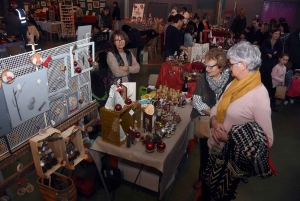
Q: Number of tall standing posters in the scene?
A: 1